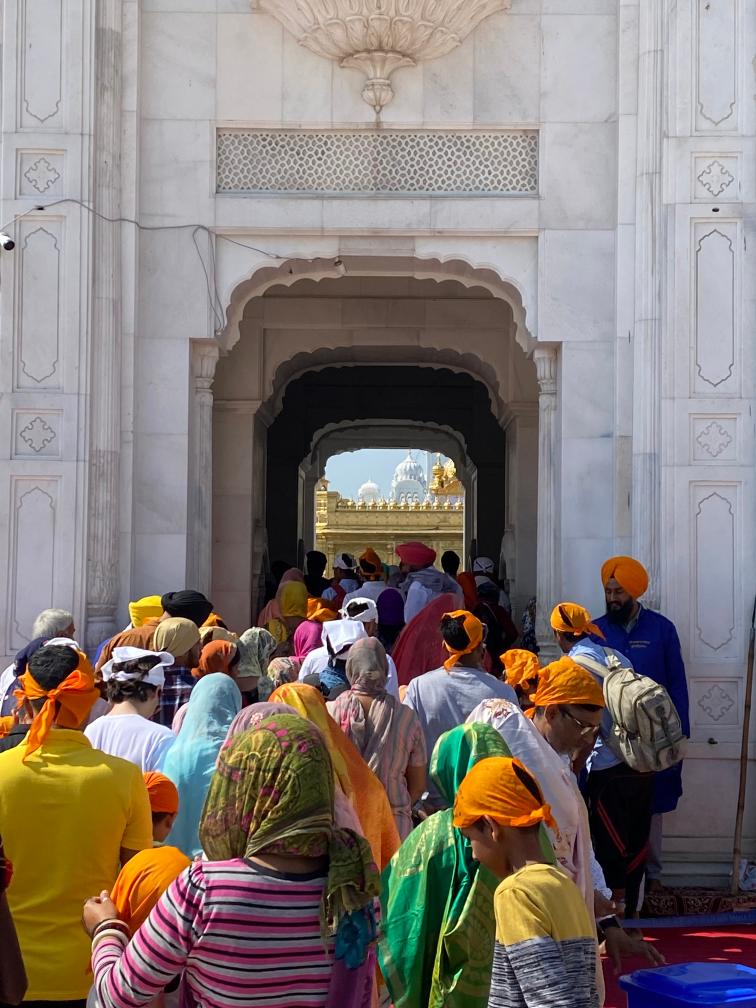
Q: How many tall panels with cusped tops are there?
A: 6